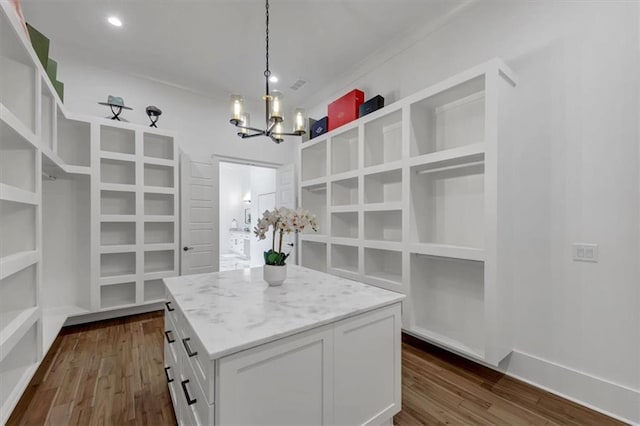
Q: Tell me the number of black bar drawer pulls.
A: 5